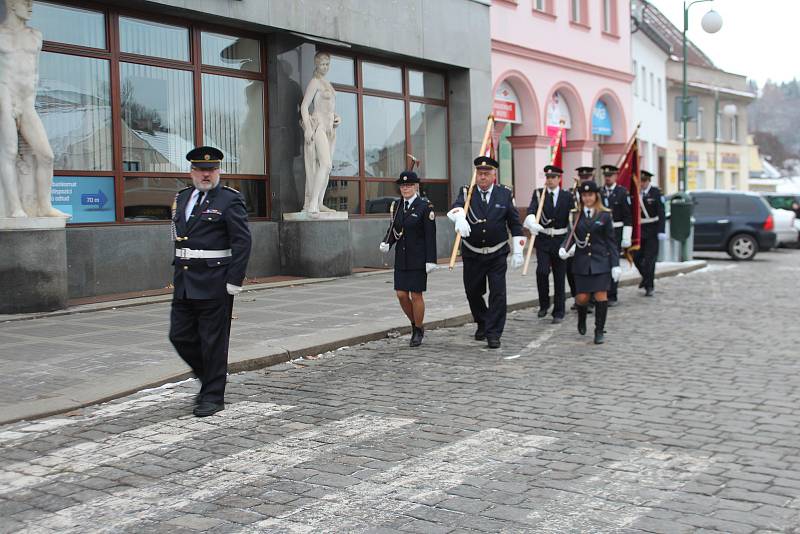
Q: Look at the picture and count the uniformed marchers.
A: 8